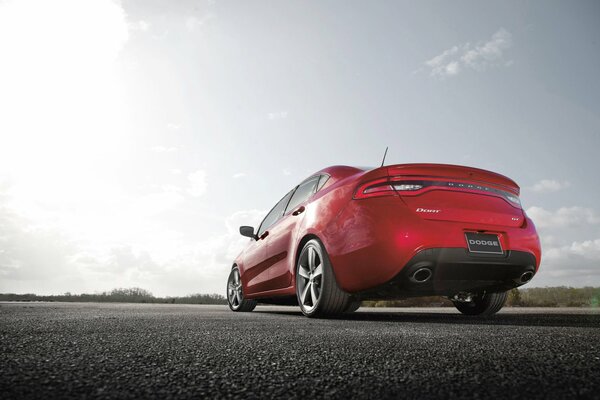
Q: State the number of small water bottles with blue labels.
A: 0